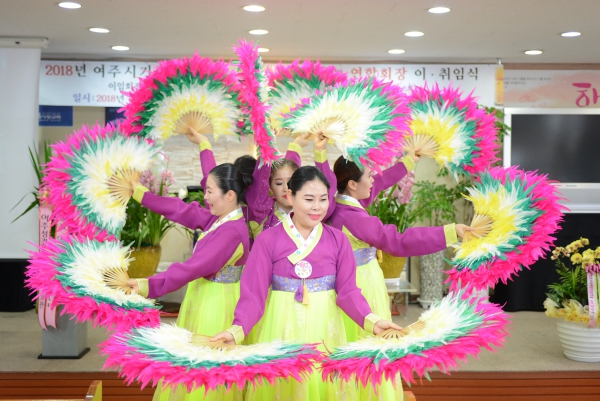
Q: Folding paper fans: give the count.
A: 10